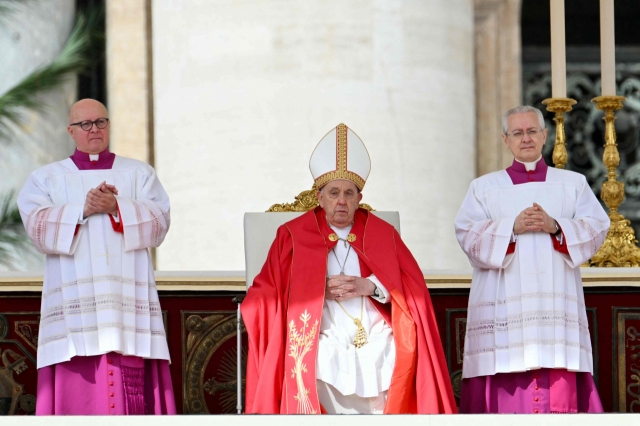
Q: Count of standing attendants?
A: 2